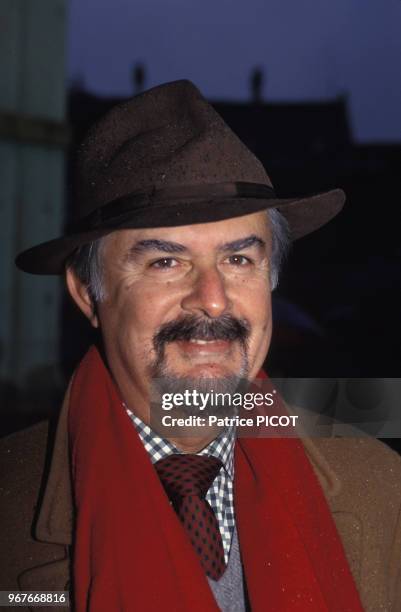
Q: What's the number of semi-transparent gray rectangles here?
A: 2